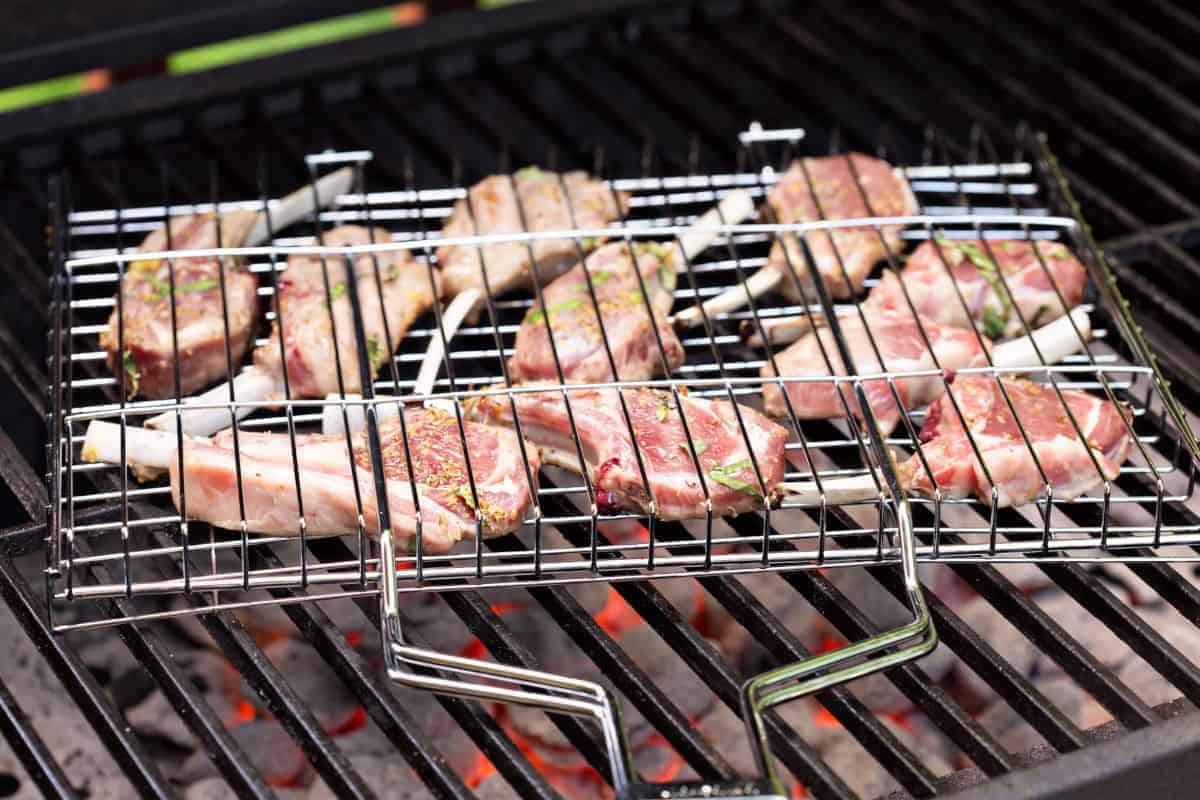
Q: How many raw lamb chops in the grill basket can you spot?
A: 10